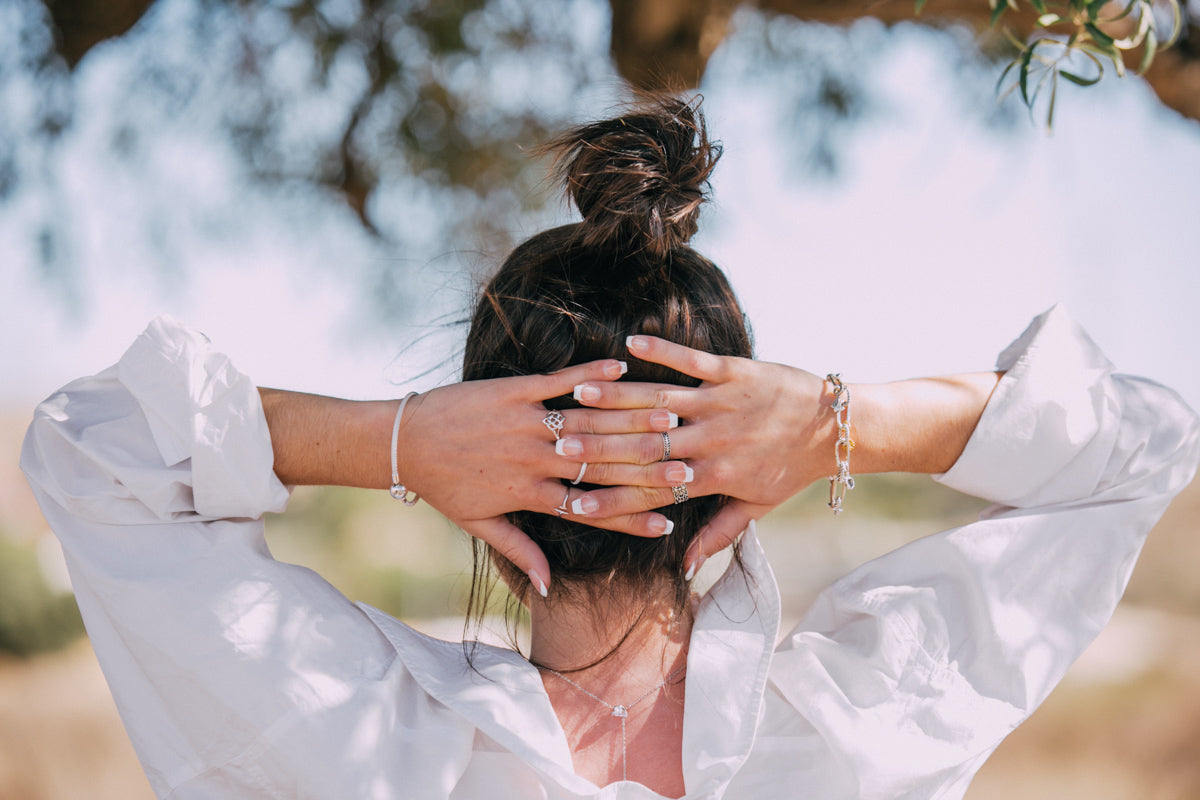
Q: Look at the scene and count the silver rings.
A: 5